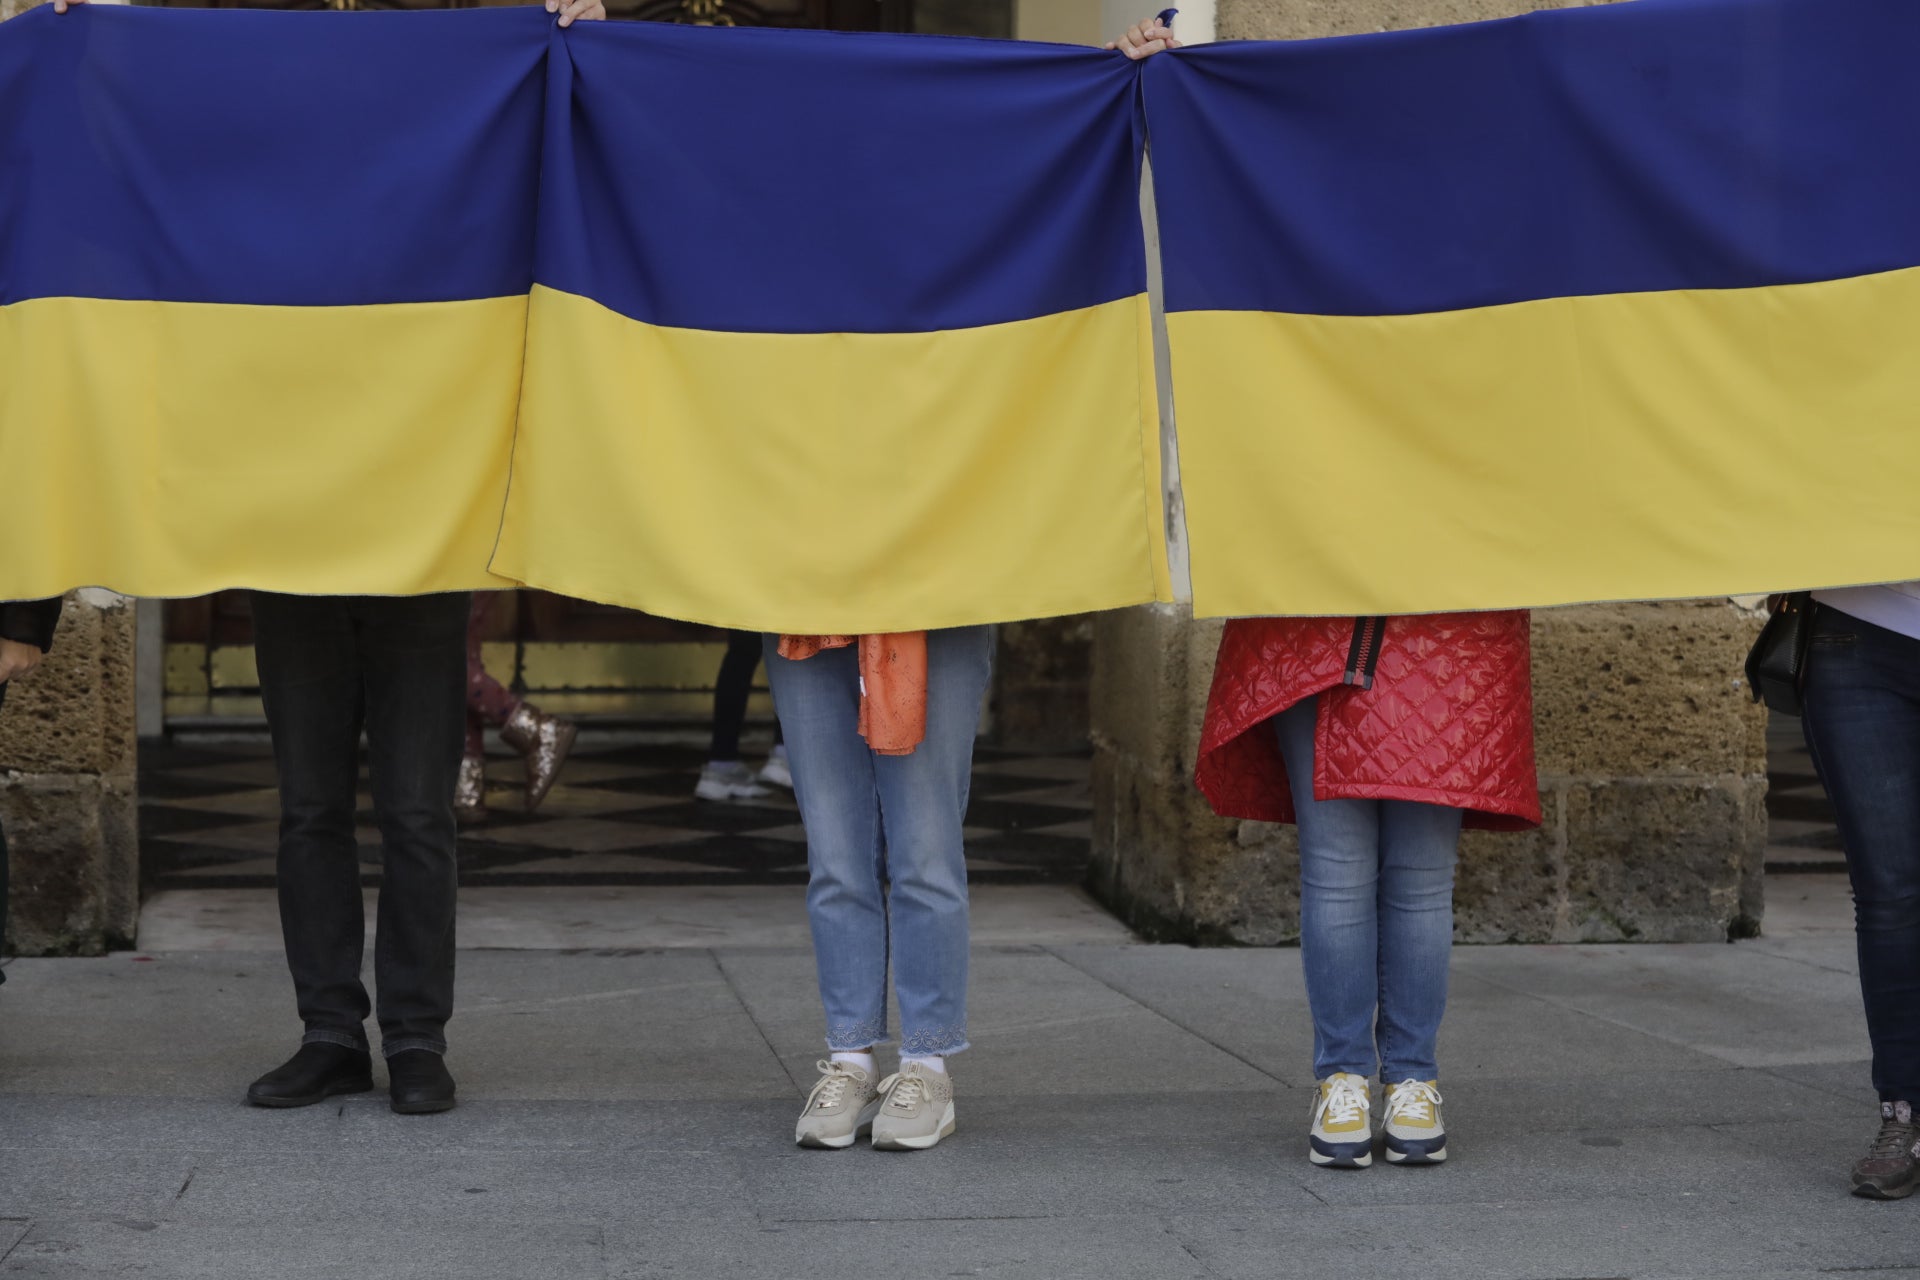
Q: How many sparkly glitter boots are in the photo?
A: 2